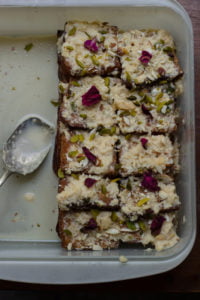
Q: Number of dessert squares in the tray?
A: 10